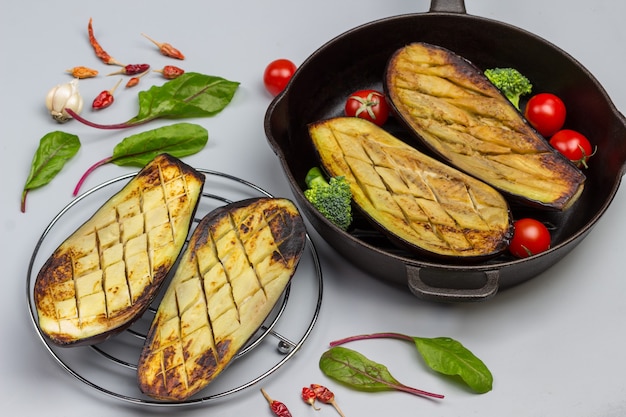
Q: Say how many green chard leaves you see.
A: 5